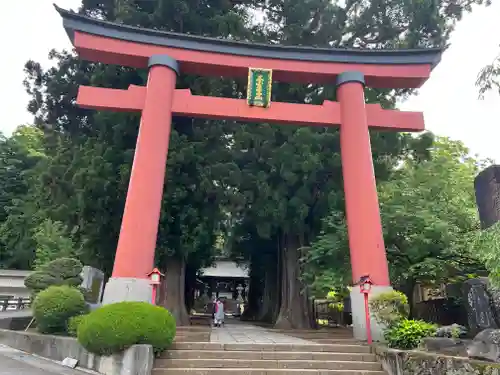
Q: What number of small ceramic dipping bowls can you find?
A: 0